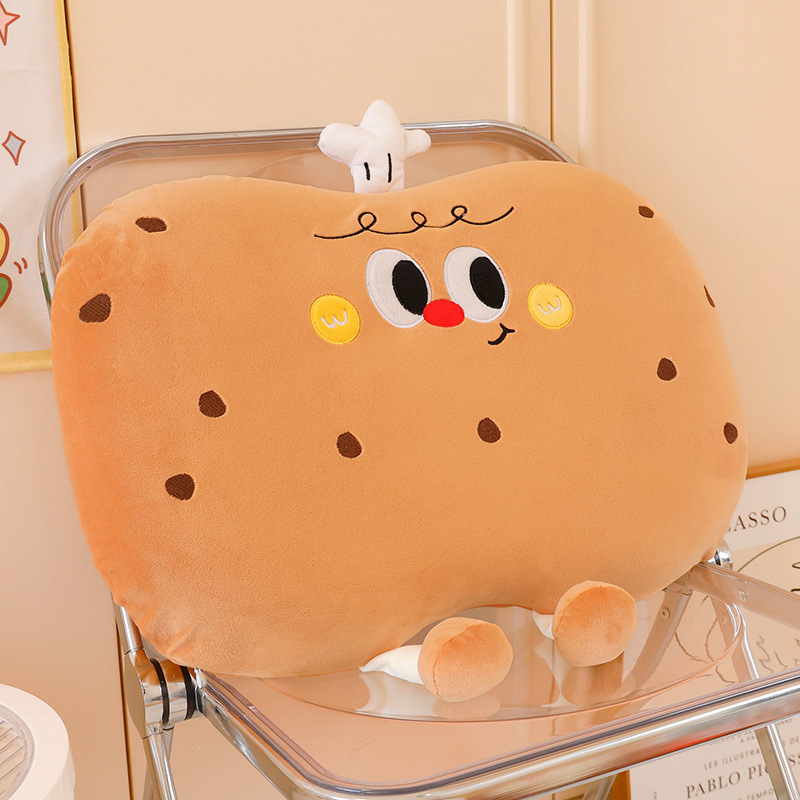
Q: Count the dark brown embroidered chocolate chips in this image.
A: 10